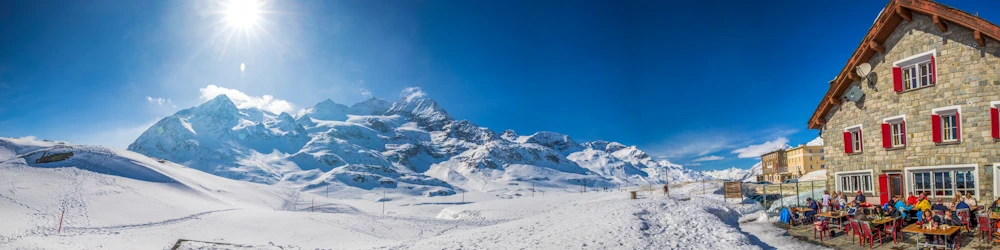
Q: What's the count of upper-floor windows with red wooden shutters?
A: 5